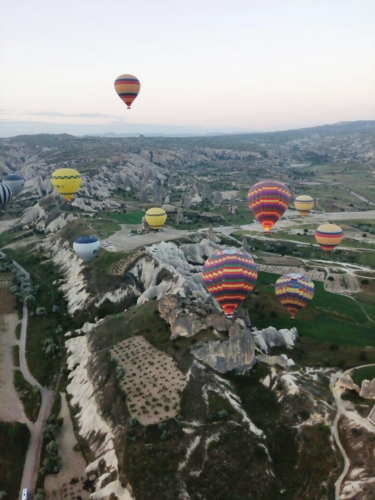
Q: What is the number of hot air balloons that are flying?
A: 11